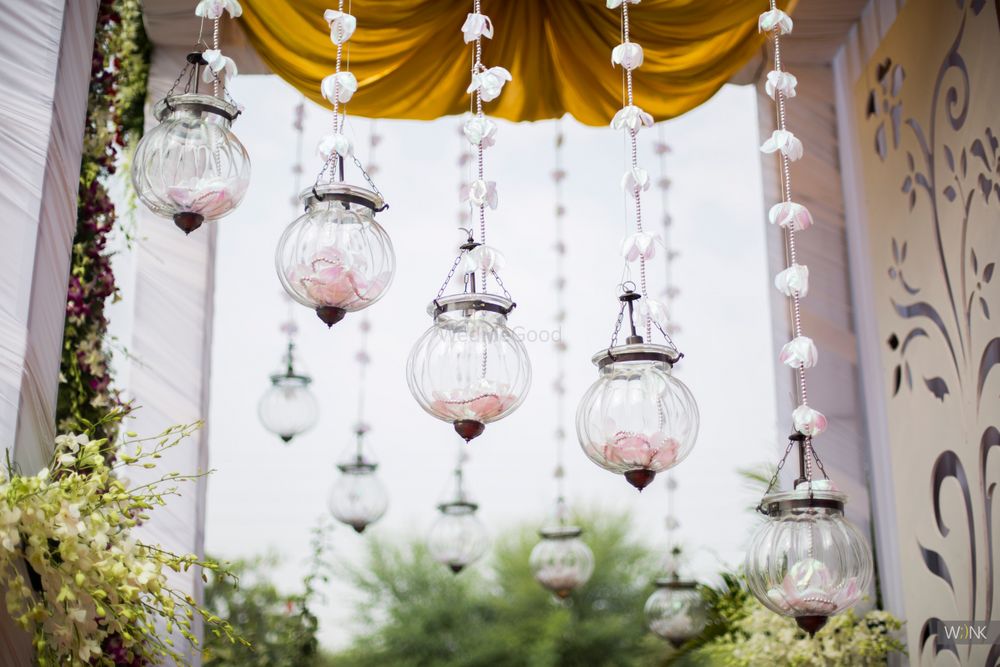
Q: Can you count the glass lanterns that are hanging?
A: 10